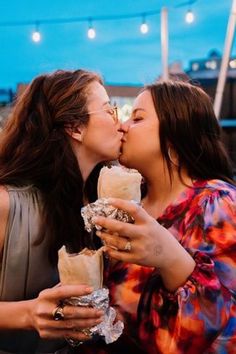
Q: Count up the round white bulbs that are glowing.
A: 4